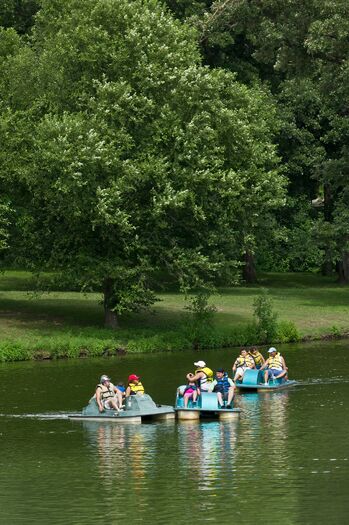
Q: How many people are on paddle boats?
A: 9